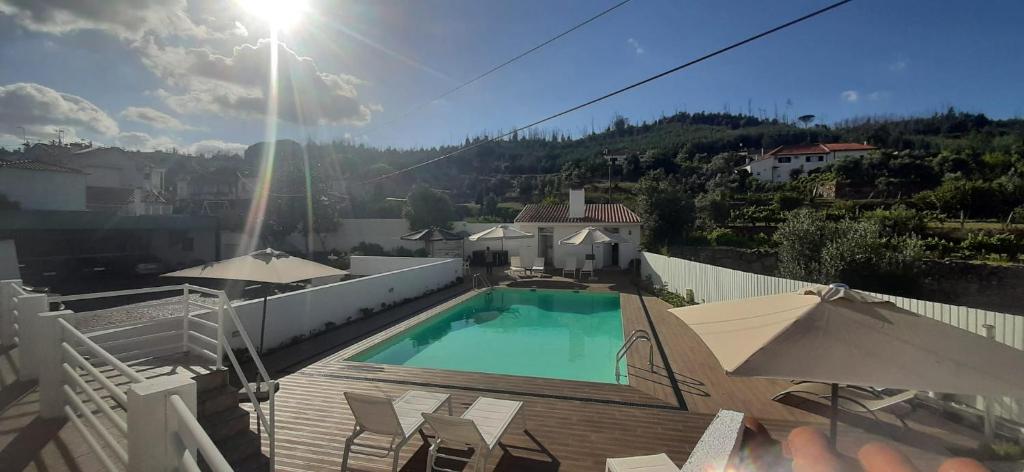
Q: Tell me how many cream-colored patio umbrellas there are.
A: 4